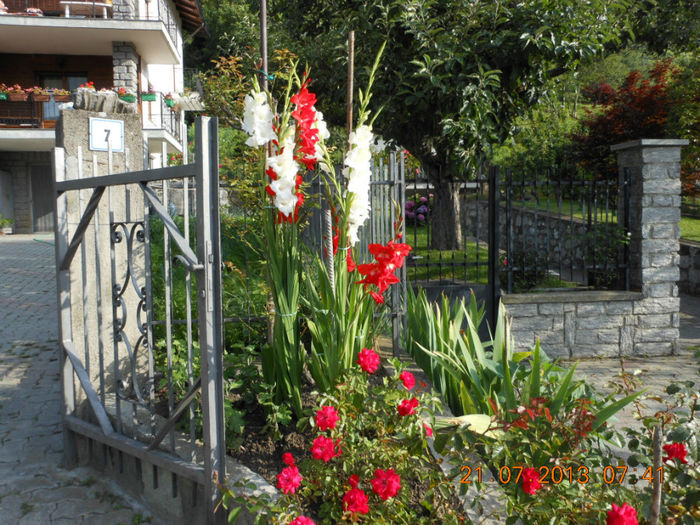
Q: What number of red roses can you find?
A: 15